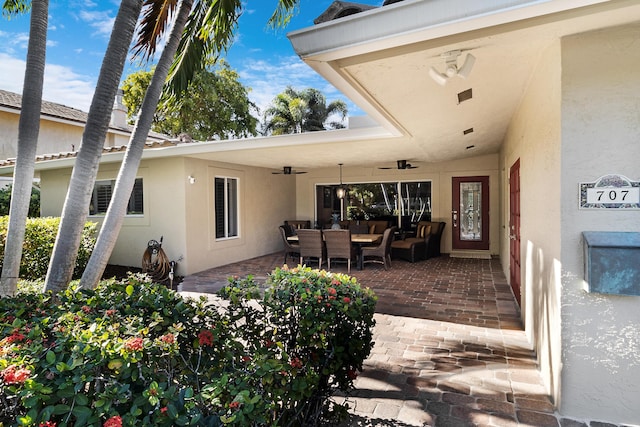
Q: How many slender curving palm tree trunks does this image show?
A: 3